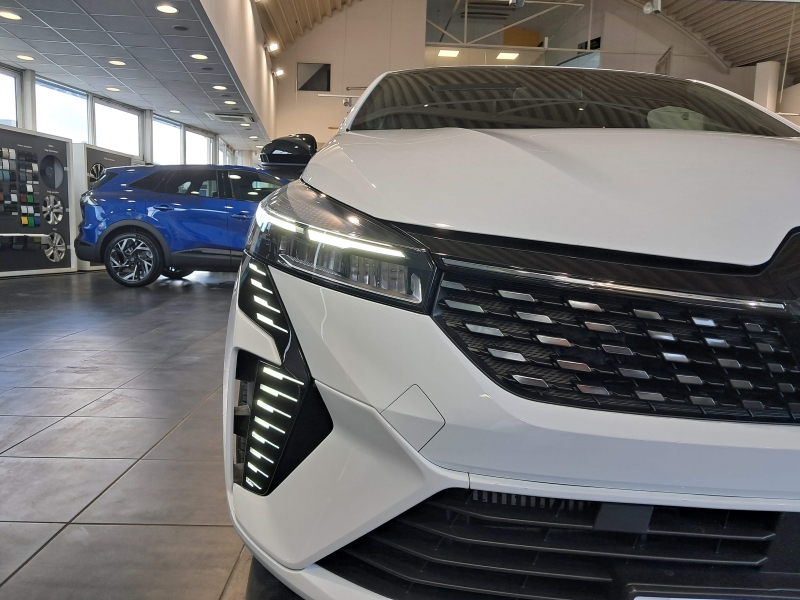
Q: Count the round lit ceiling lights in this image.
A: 12